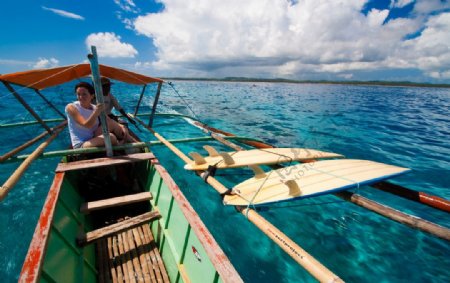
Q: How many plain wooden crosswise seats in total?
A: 2